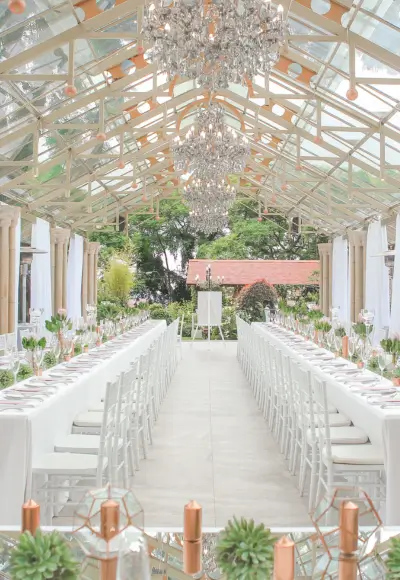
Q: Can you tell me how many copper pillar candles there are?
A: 5